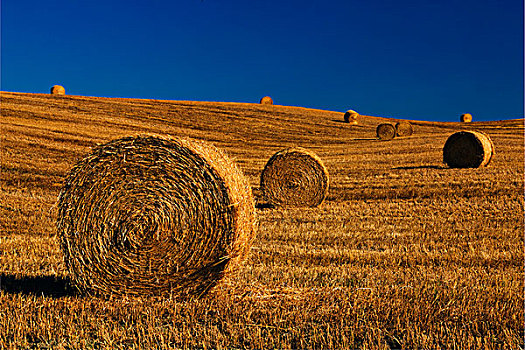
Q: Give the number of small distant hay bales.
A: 6